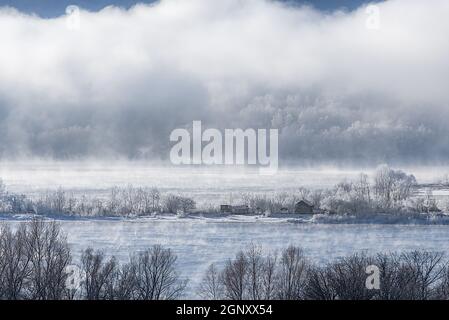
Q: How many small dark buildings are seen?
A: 2